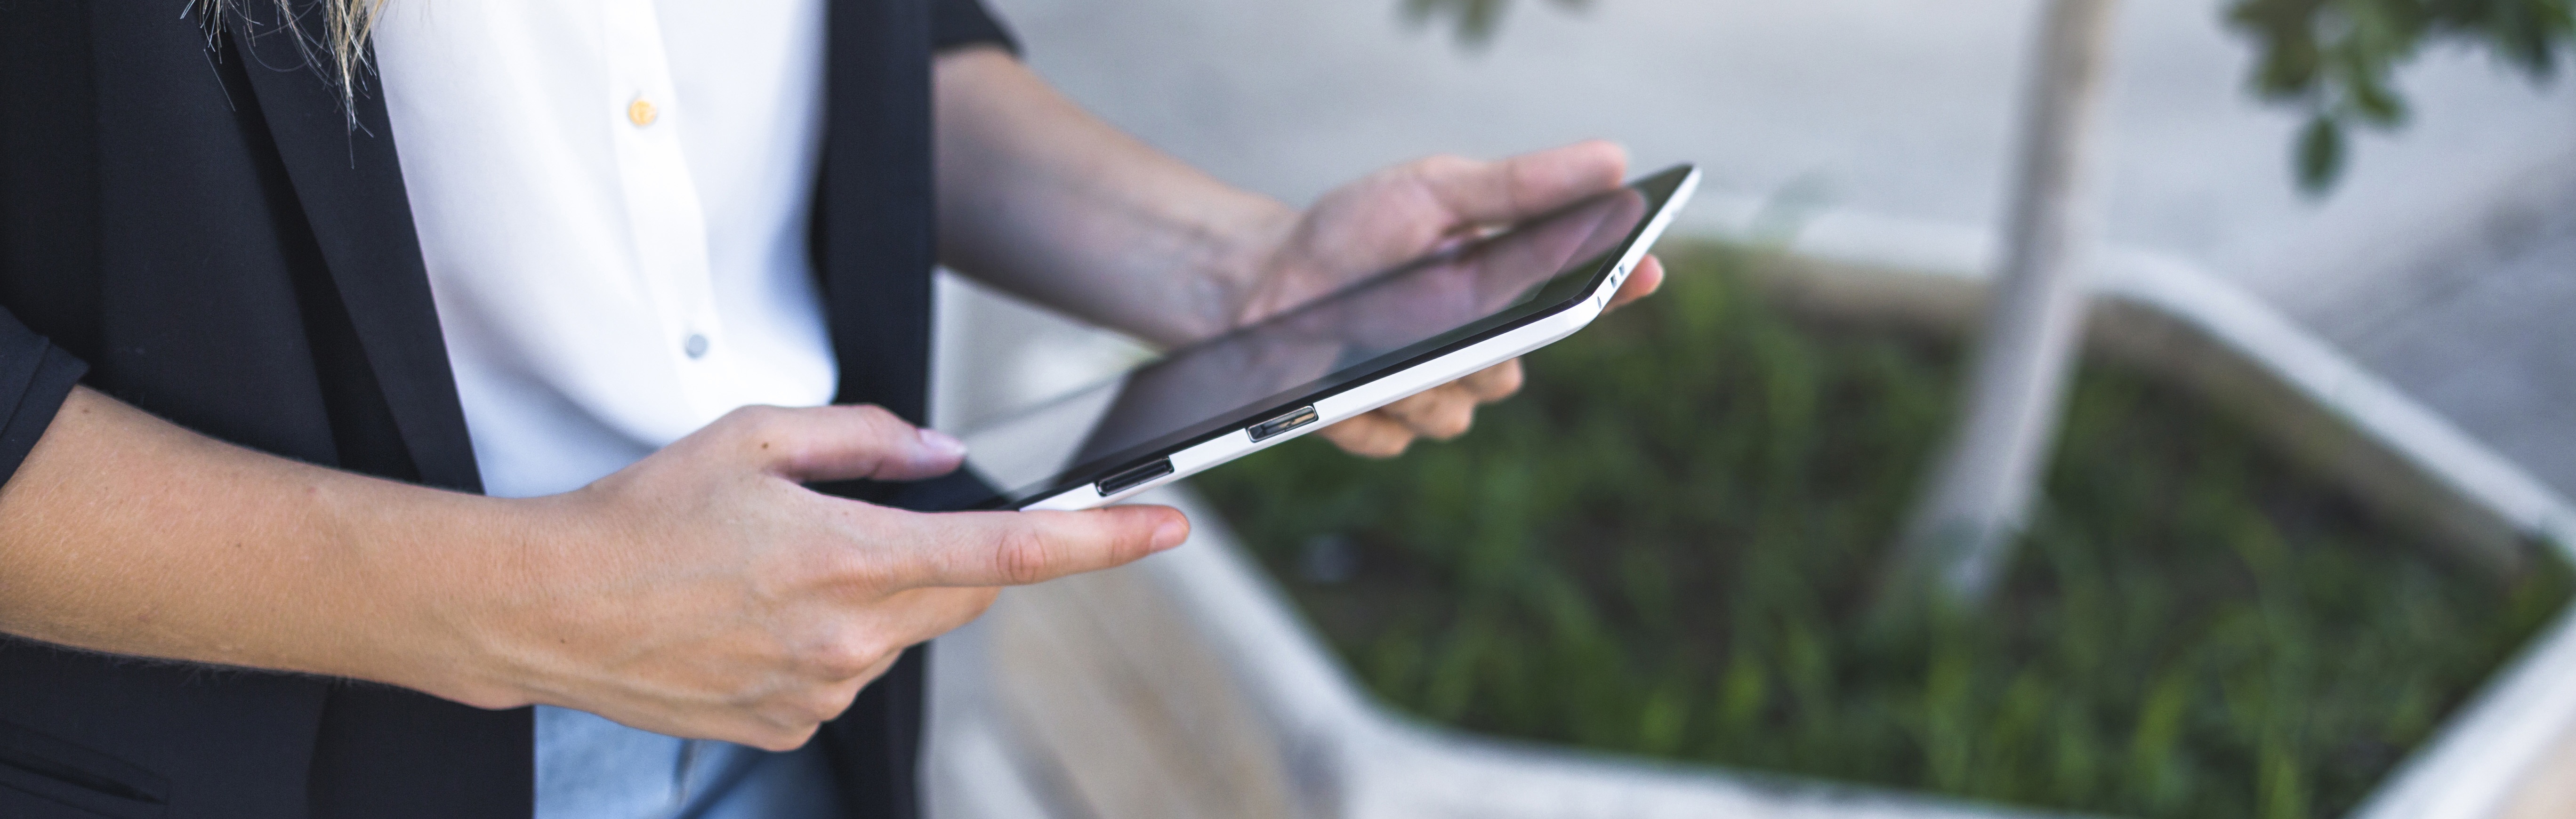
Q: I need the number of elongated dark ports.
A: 2